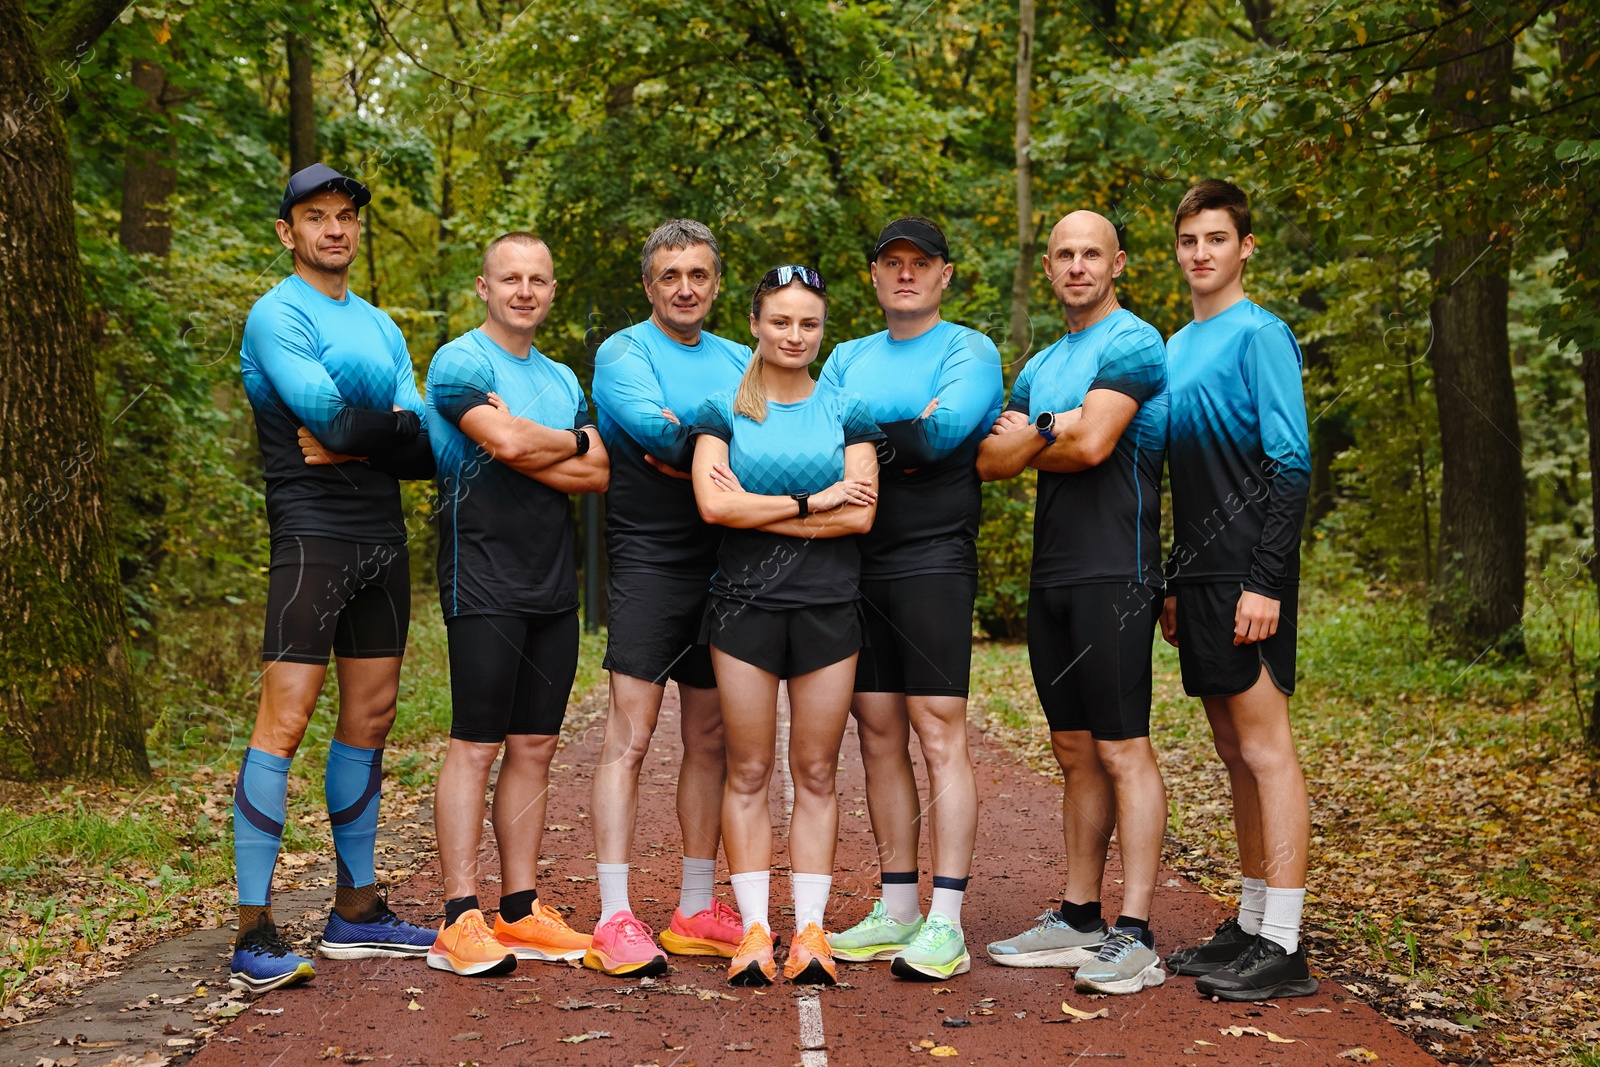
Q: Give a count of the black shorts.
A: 7